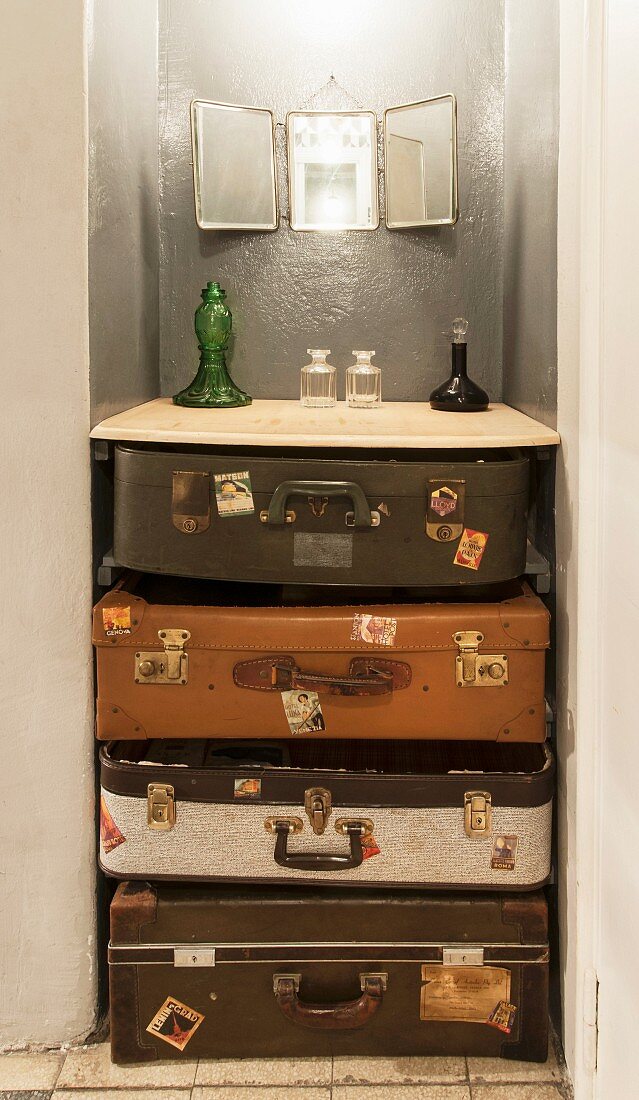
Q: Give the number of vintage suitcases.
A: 4